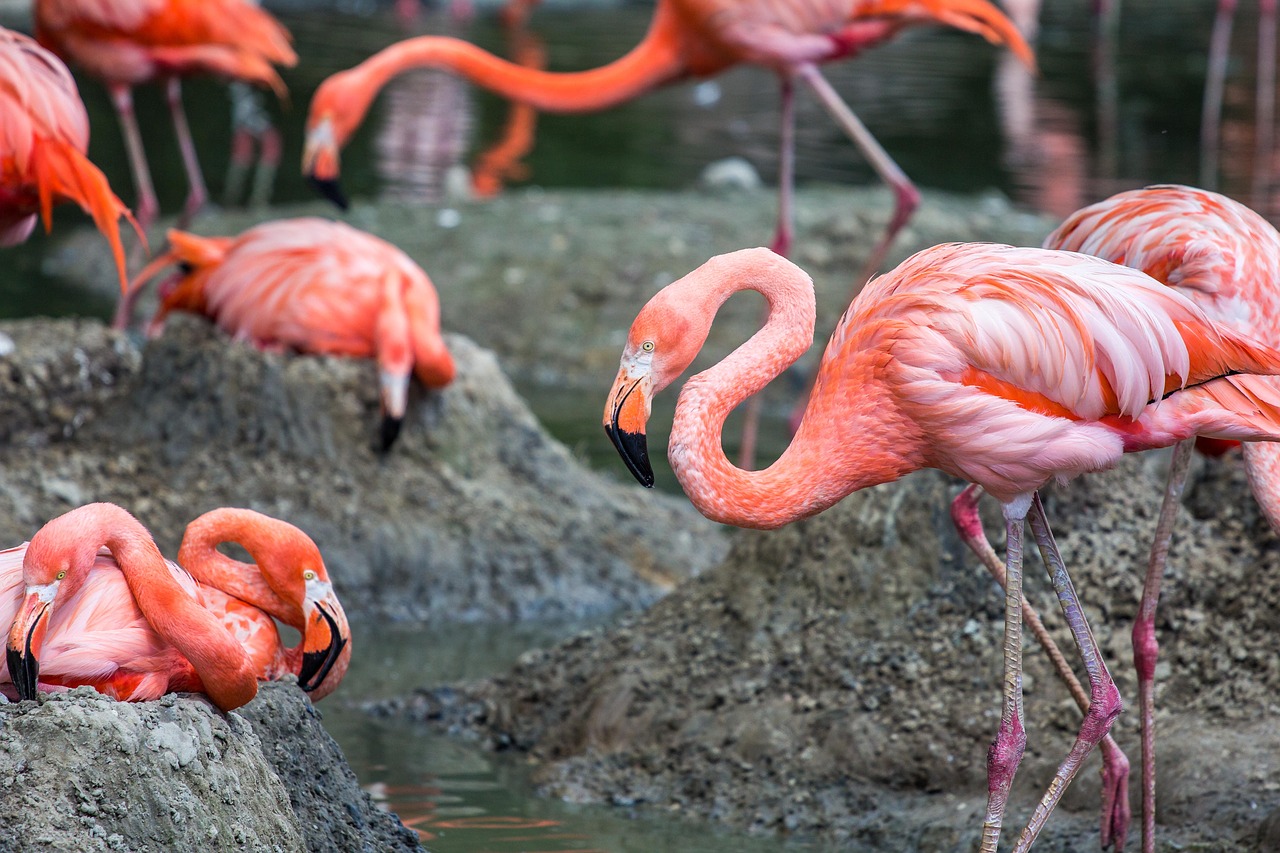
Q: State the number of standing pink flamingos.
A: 5